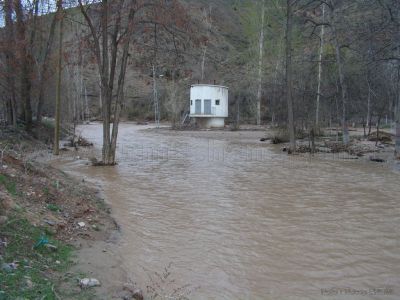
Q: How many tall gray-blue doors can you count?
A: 2